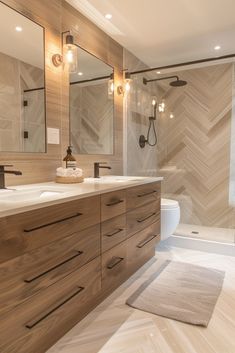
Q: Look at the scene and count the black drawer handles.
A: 9